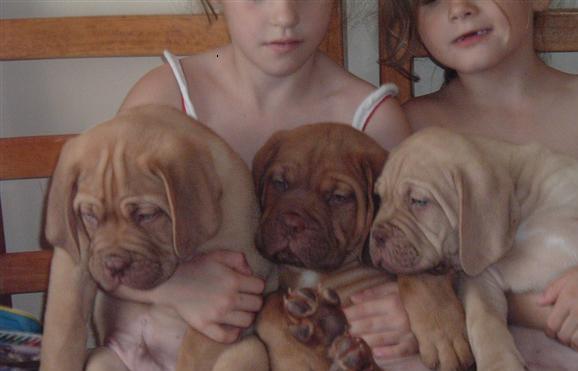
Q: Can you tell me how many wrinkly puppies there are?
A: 3